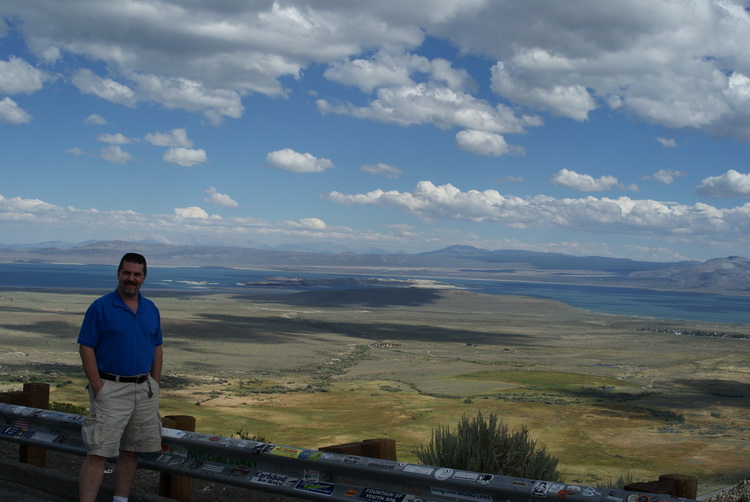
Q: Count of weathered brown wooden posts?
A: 4